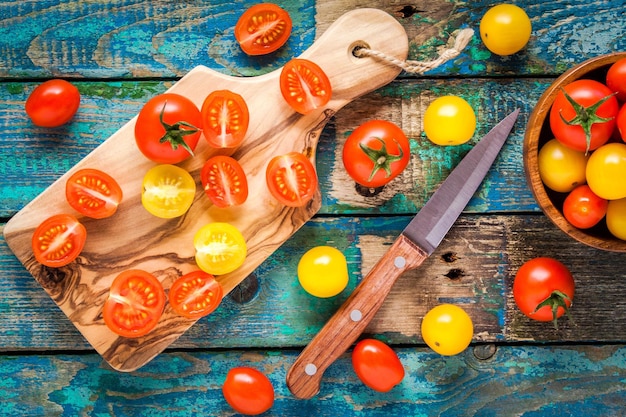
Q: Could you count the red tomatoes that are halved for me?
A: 9